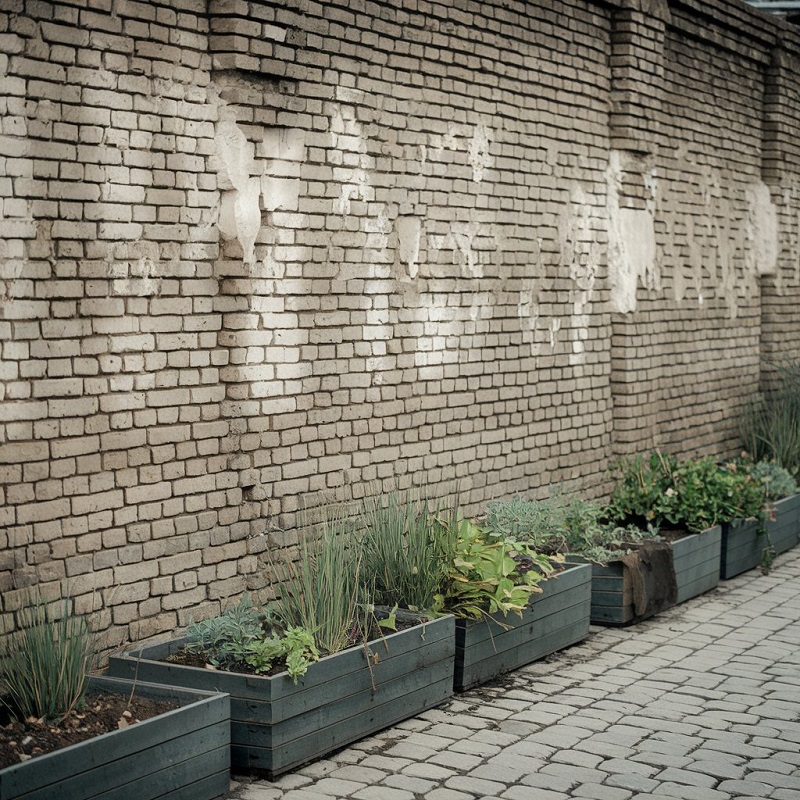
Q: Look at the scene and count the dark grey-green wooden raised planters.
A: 5